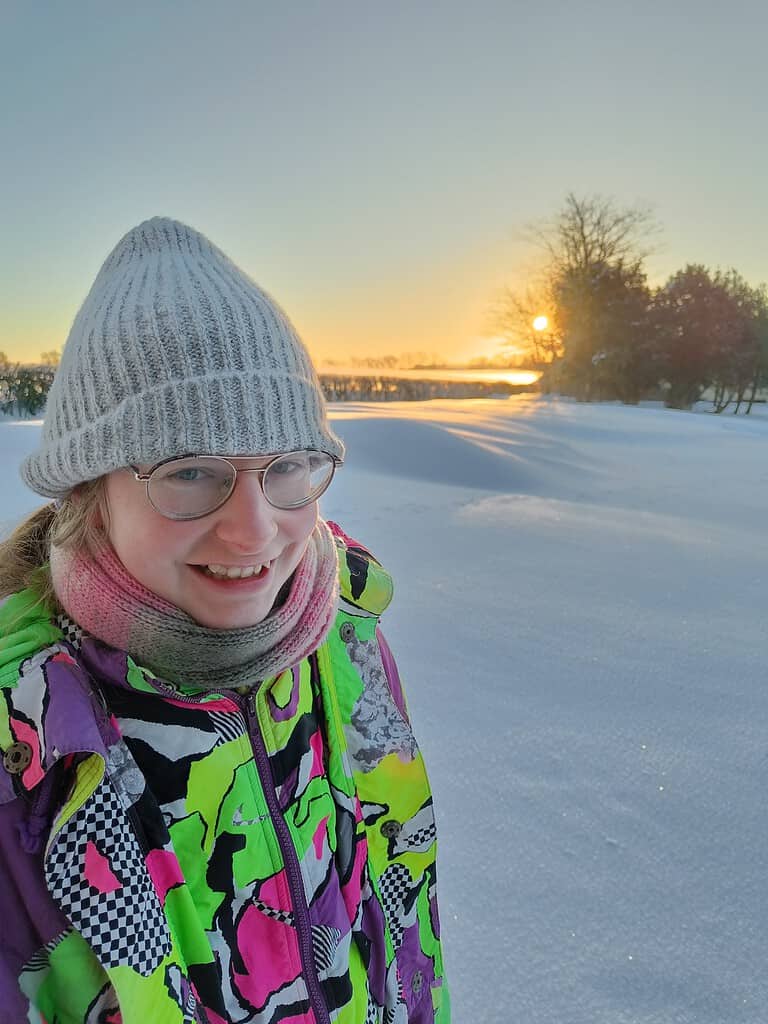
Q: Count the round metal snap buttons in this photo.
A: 4